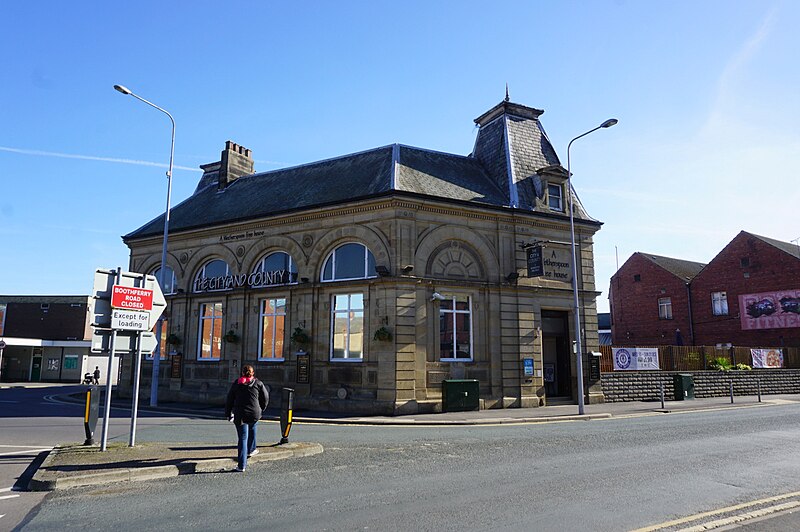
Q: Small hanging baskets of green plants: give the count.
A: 4